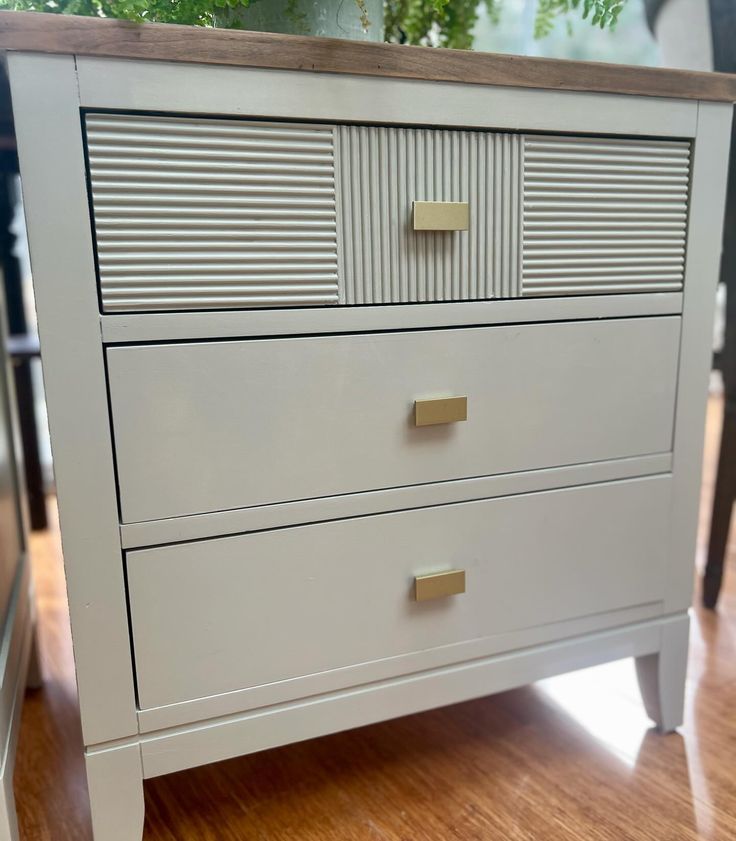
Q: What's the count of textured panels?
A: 3